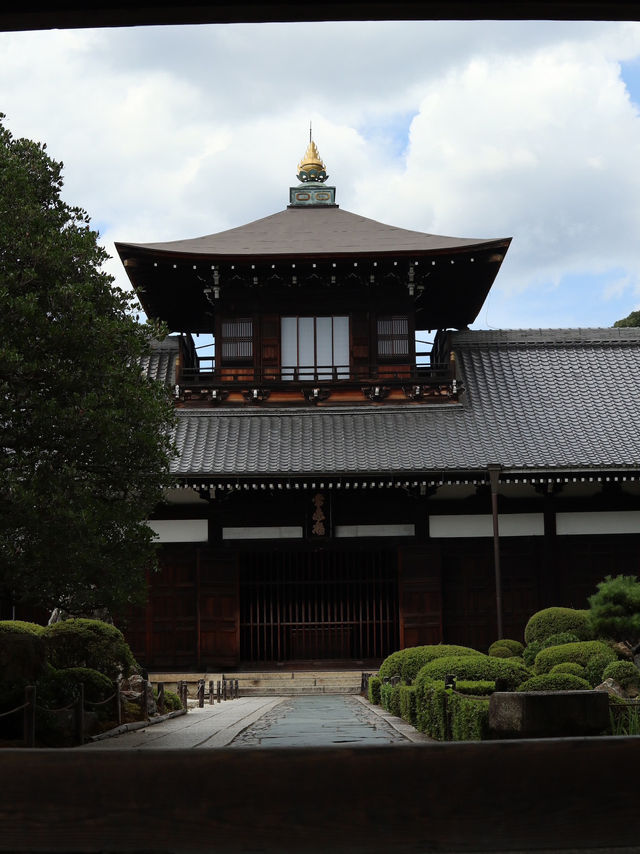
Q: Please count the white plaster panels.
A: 5